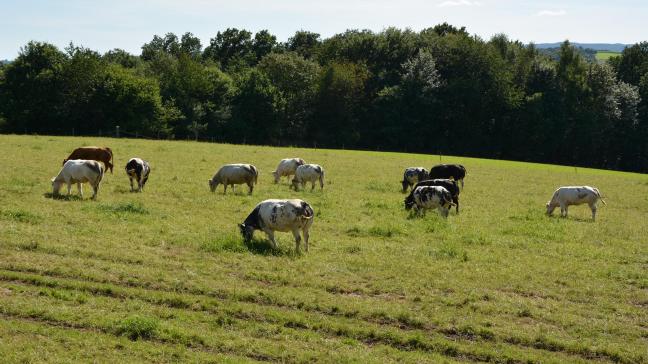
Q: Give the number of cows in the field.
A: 12